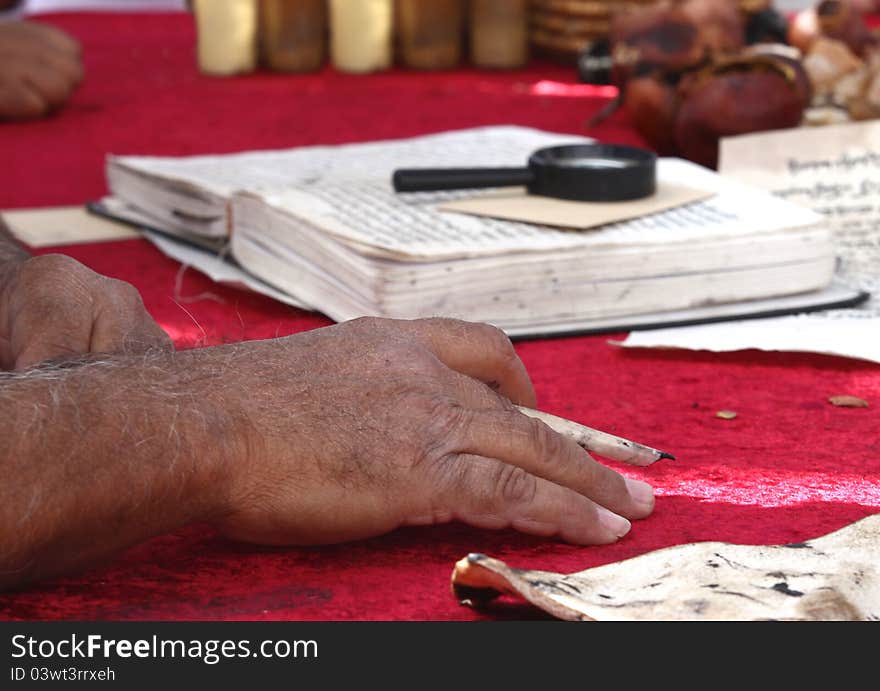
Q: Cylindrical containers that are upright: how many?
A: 5